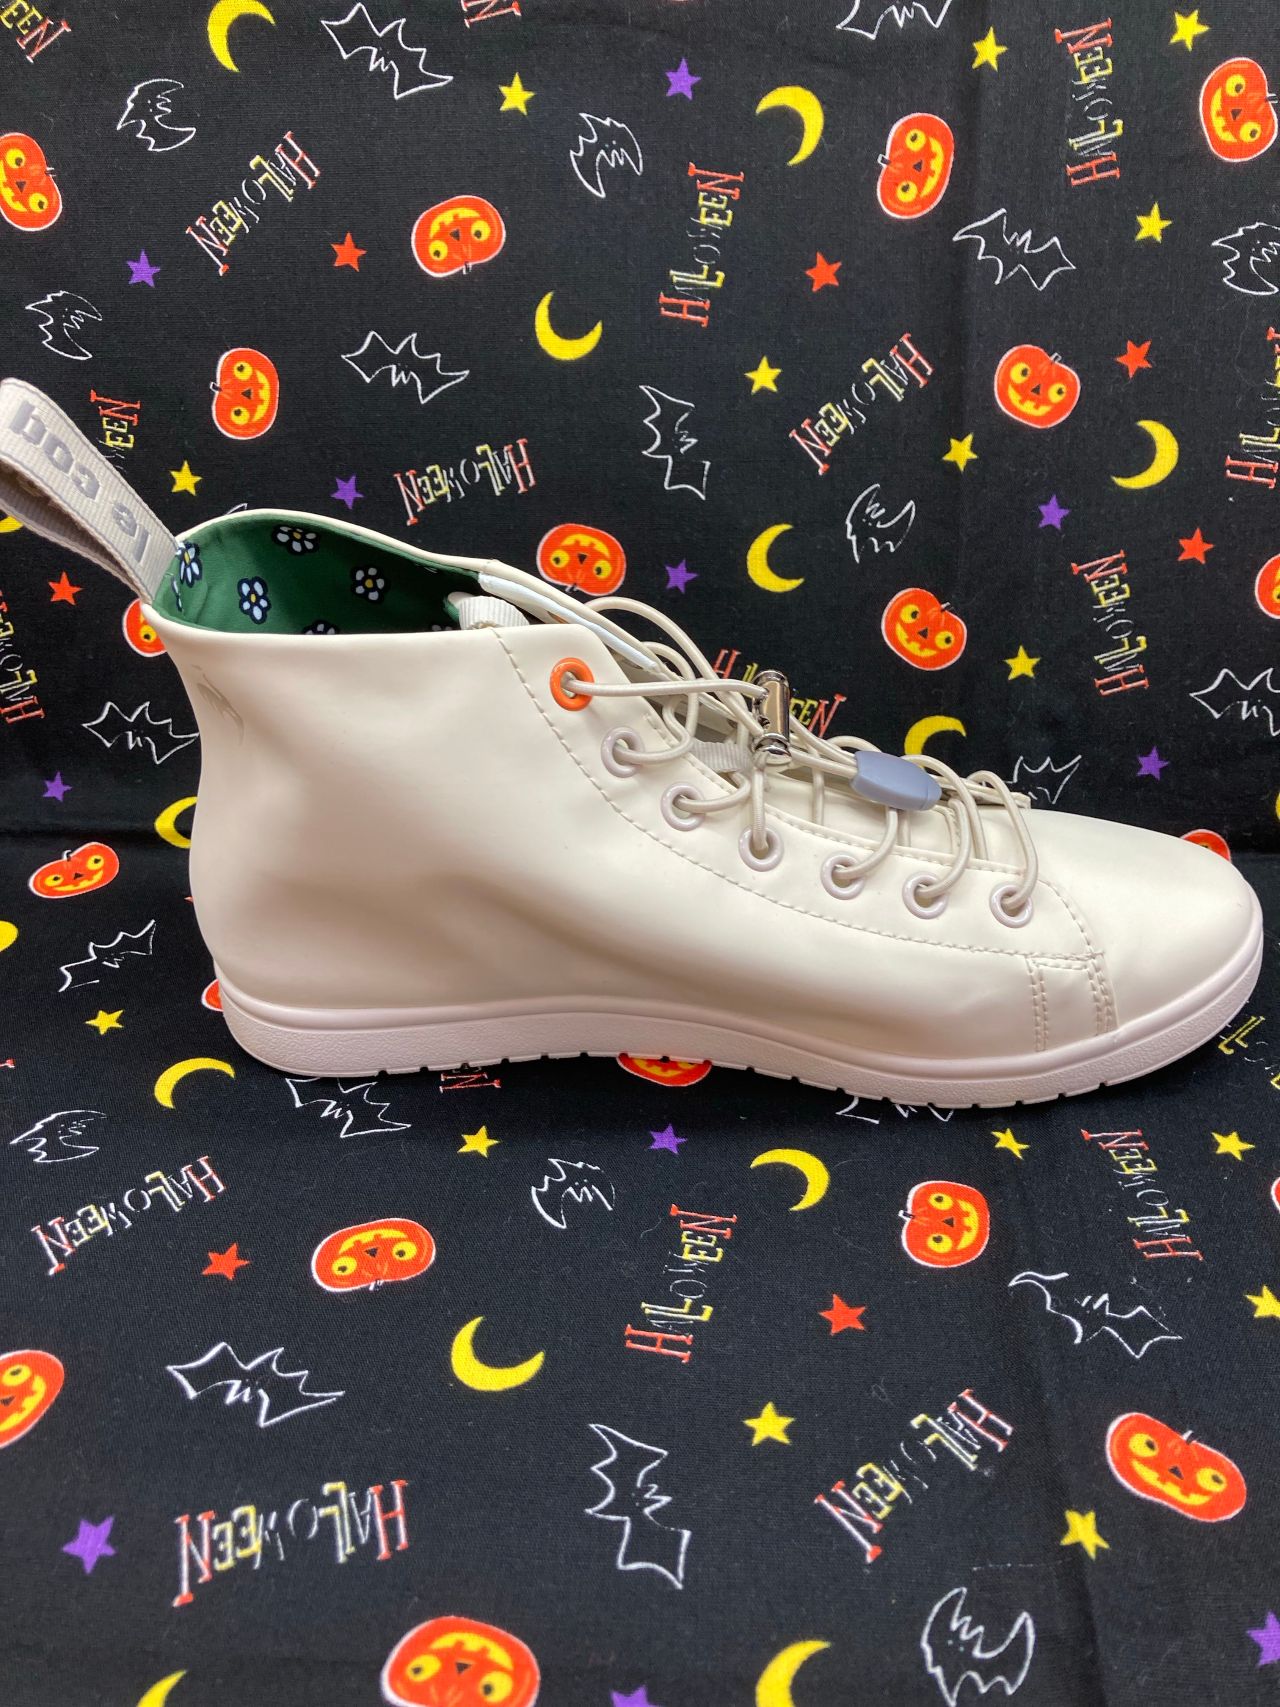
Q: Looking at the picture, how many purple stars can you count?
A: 11